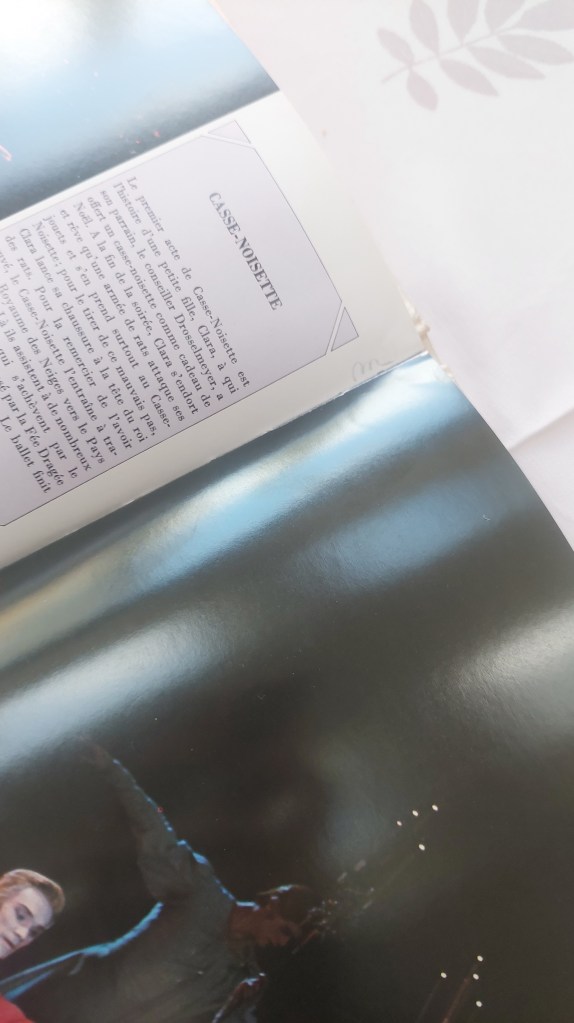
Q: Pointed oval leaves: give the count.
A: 9